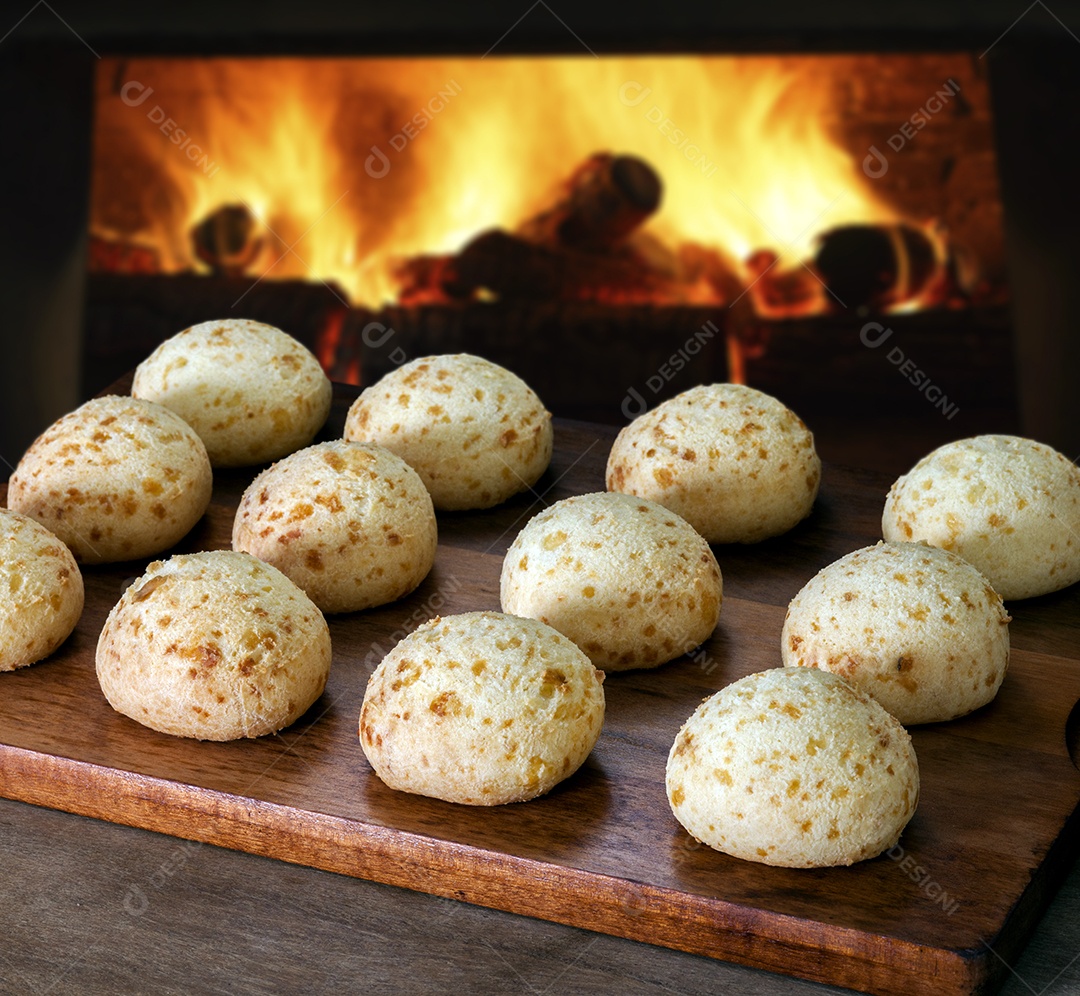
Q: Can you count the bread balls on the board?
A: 12